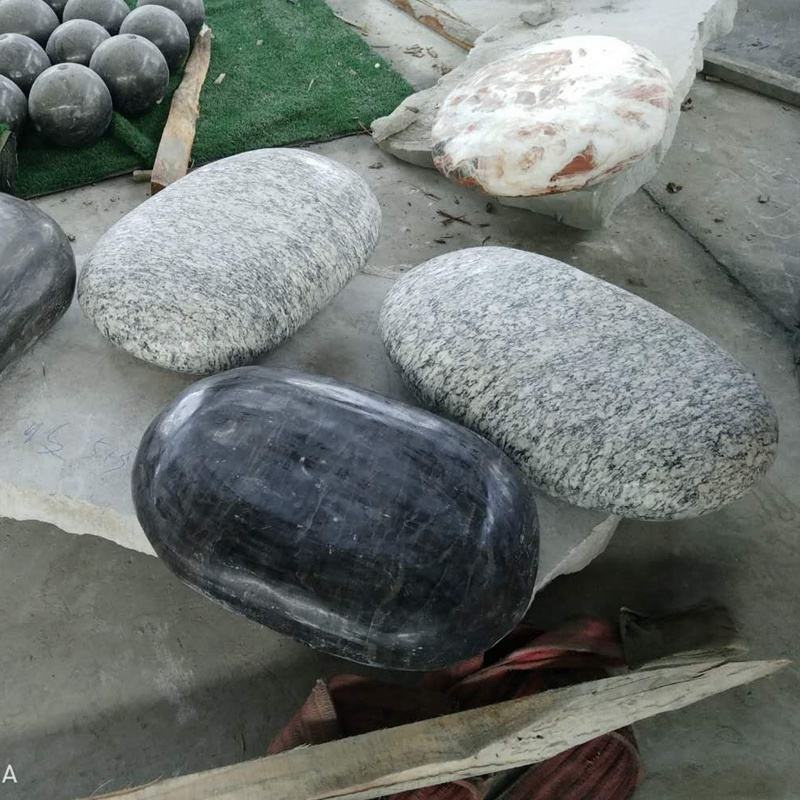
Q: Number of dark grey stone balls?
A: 10